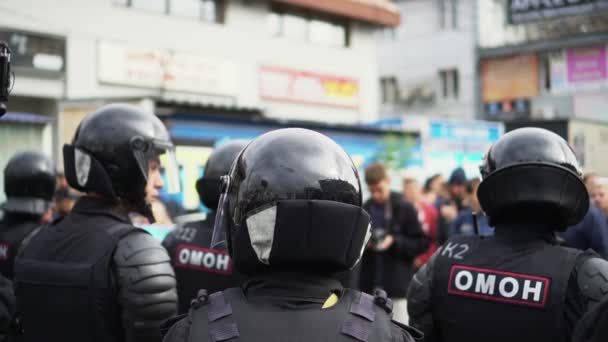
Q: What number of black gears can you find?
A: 5